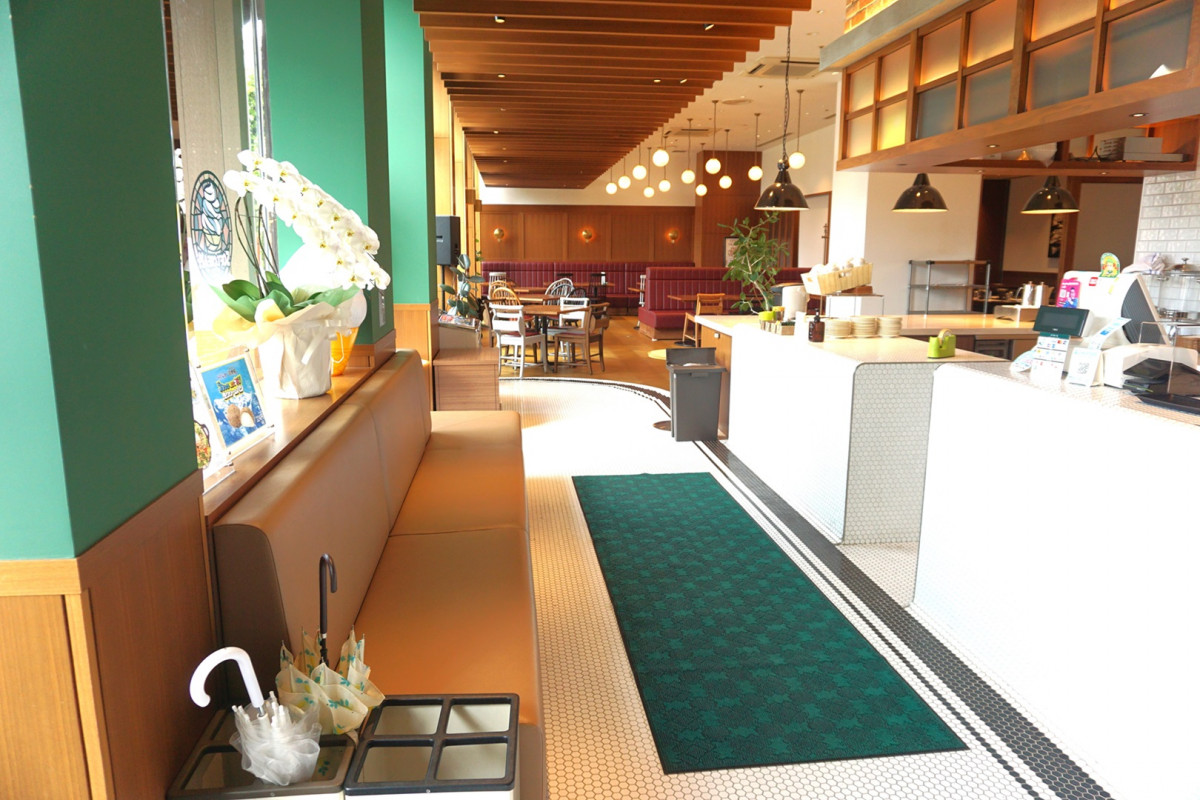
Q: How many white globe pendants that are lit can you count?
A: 12